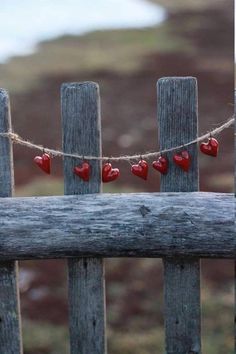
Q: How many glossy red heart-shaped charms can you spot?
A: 7